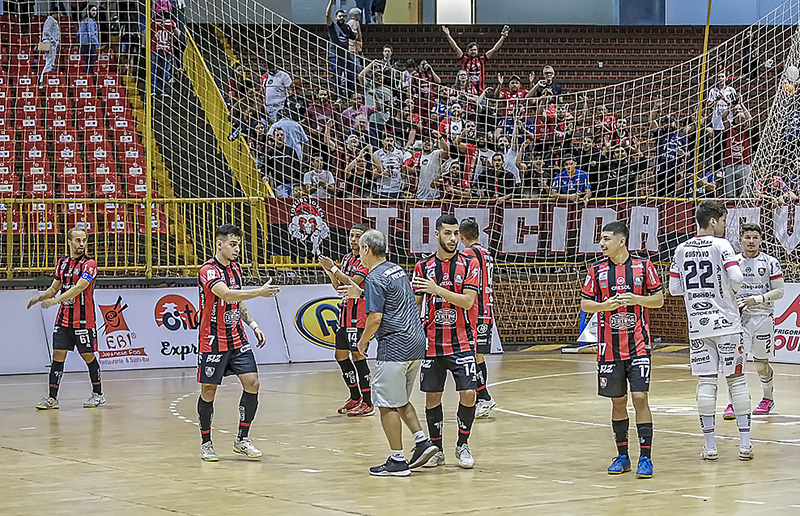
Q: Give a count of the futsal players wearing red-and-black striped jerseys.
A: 6